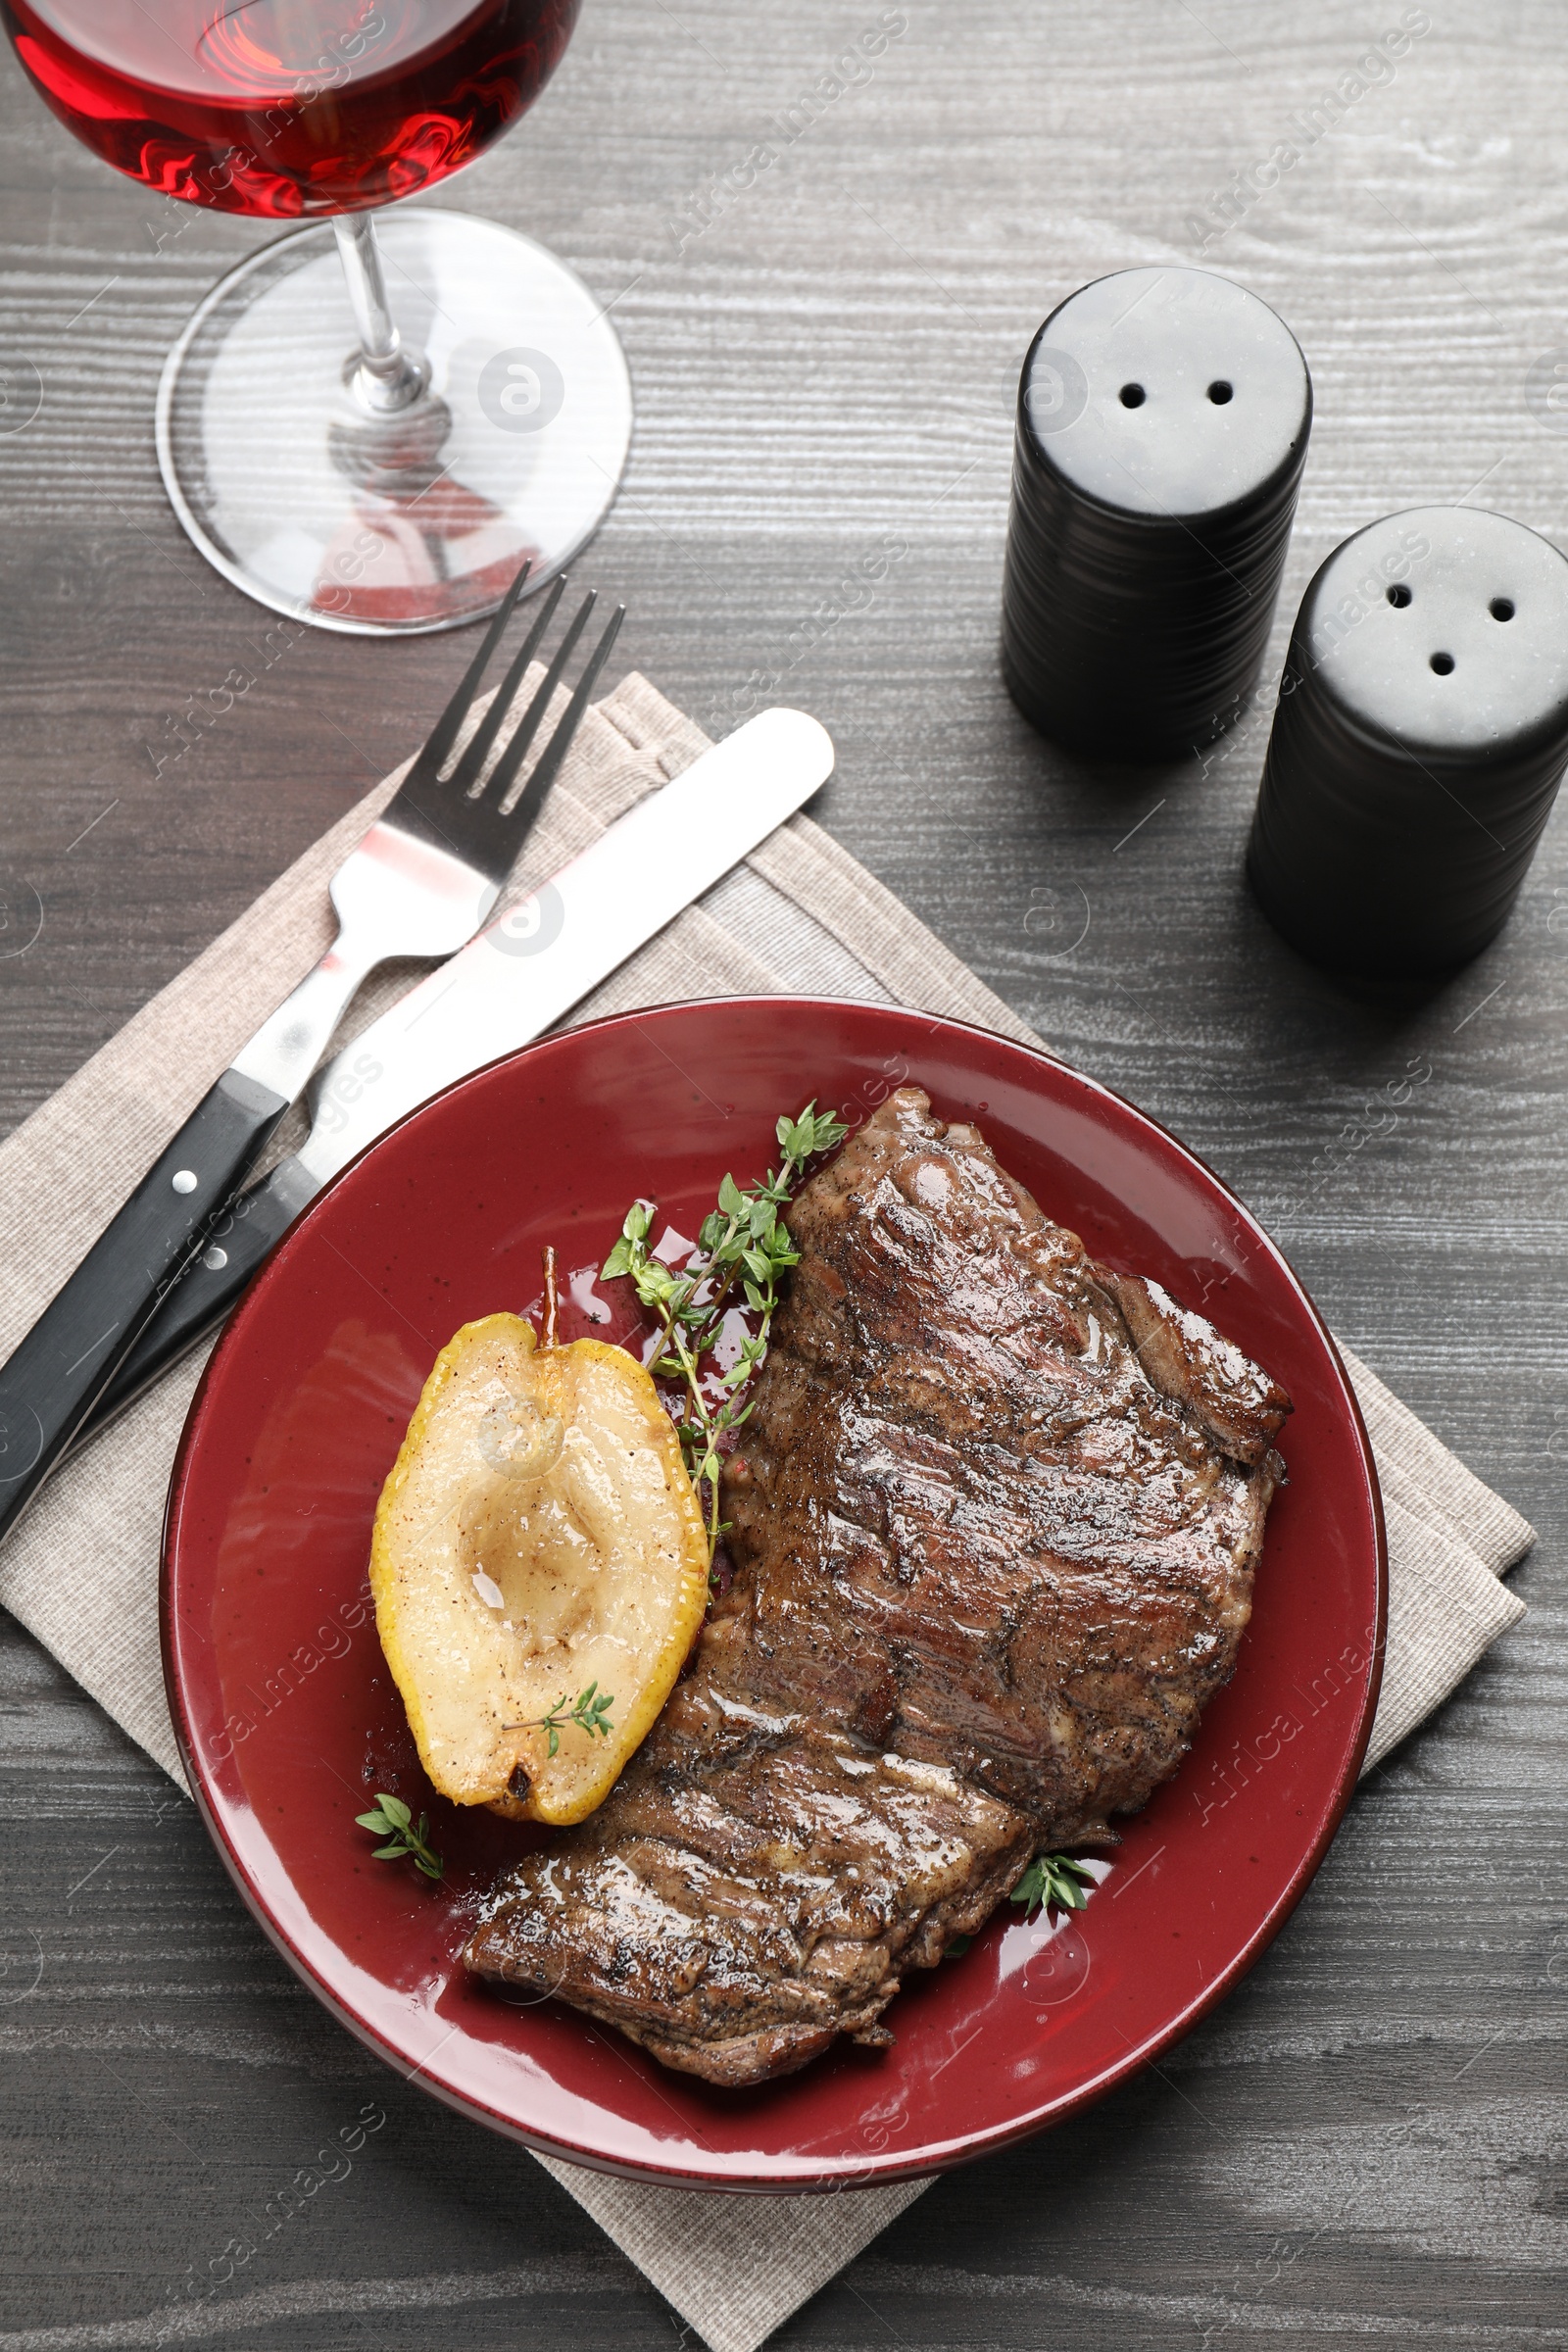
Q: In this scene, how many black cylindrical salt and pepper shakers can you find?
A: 2